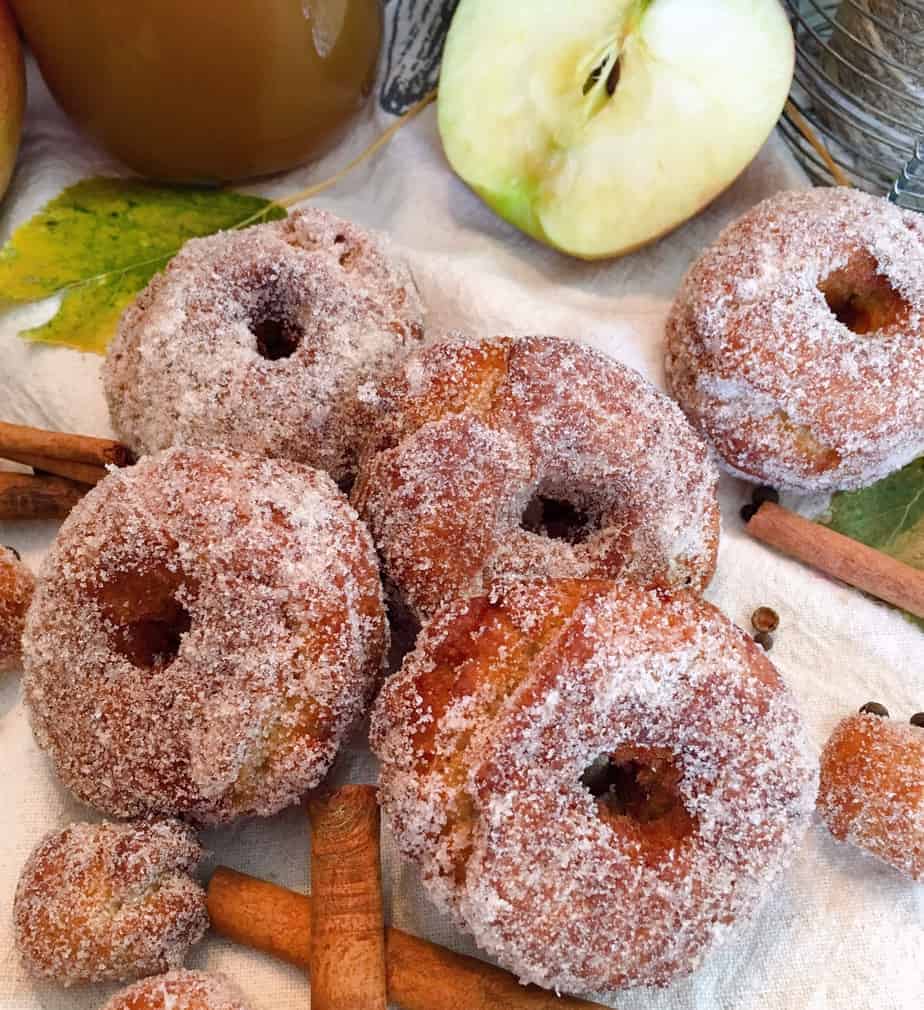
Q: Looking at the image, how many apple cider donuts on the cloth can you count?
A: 5